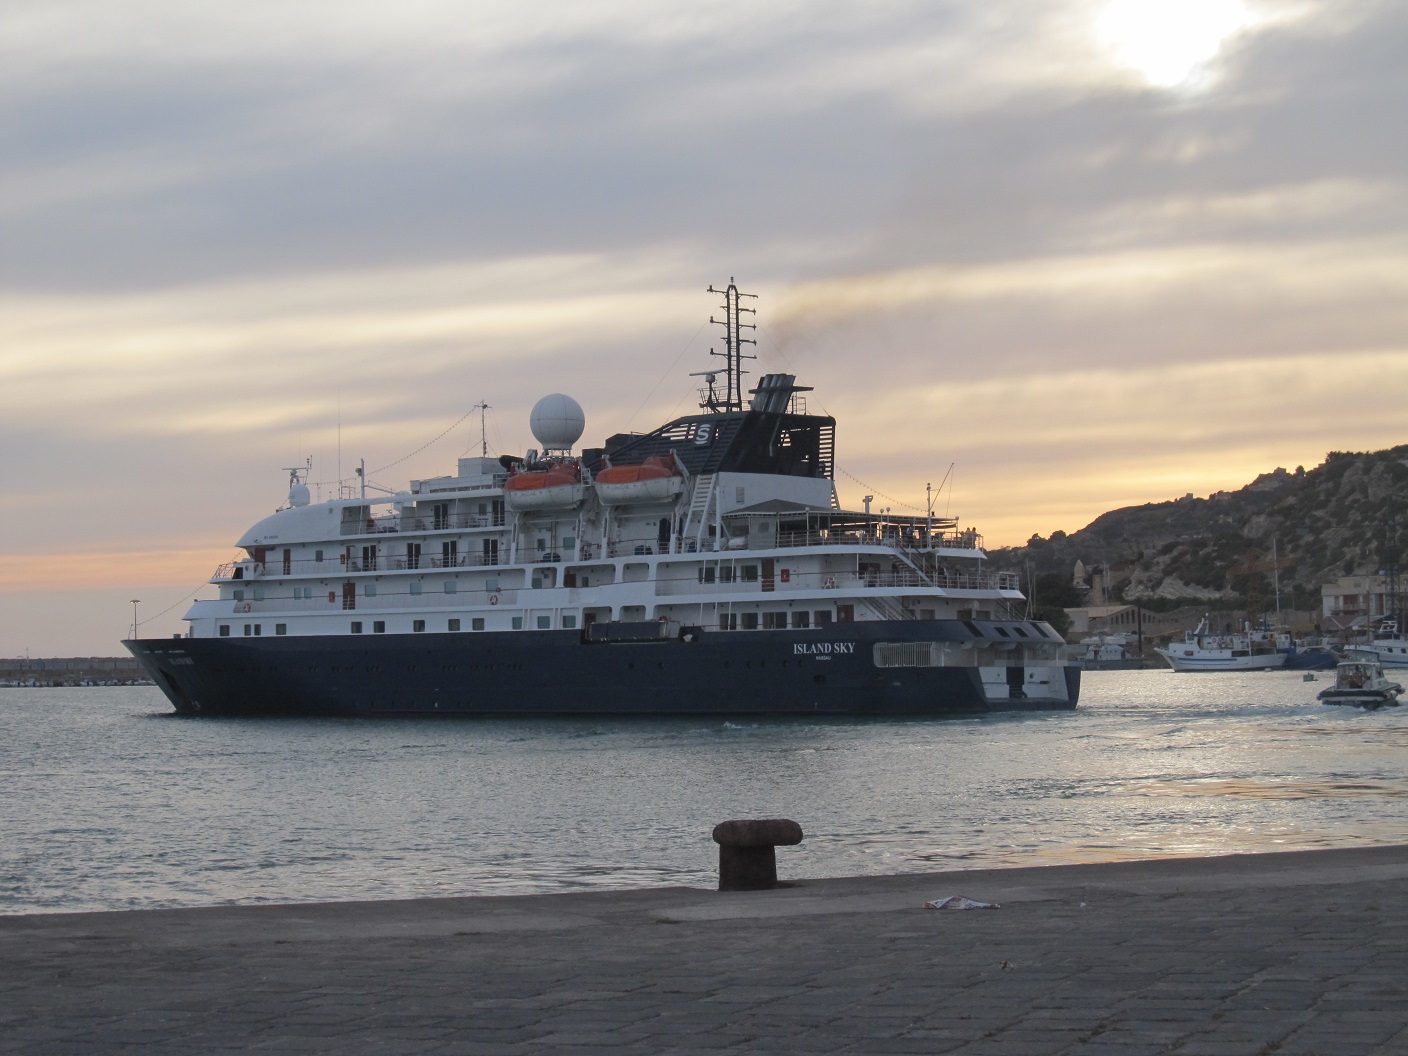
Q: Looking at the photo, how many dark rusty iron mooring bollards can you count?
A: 1